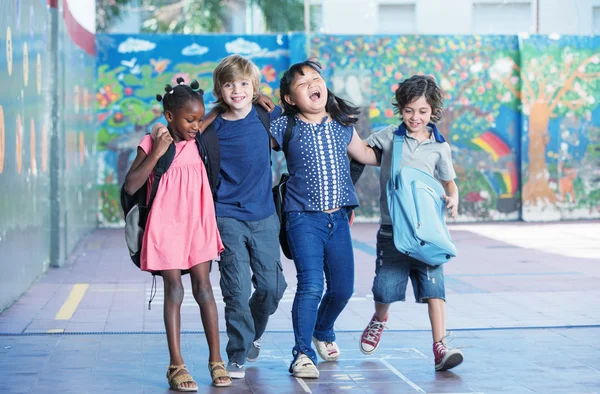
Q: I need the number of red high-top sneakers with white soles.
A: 2